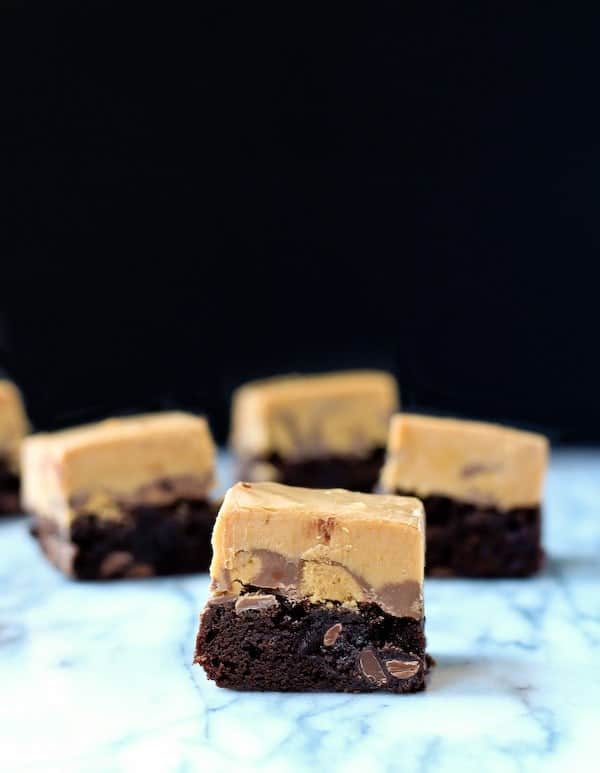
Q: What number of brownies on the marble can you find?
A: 5